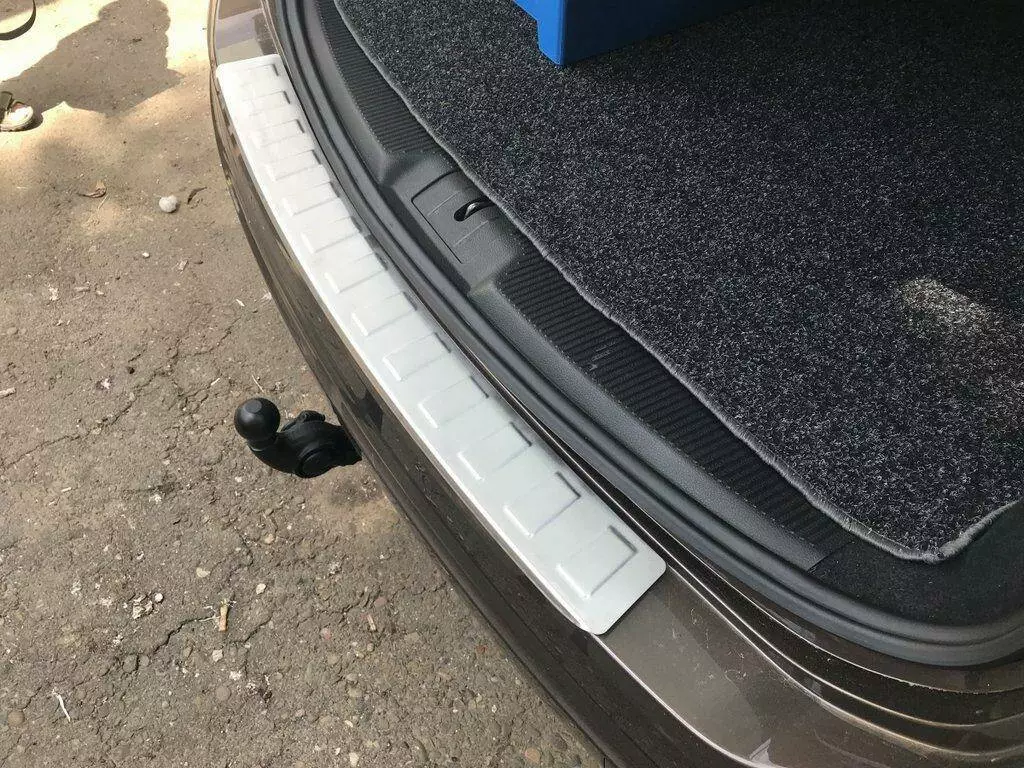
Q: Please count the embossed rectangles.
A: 13